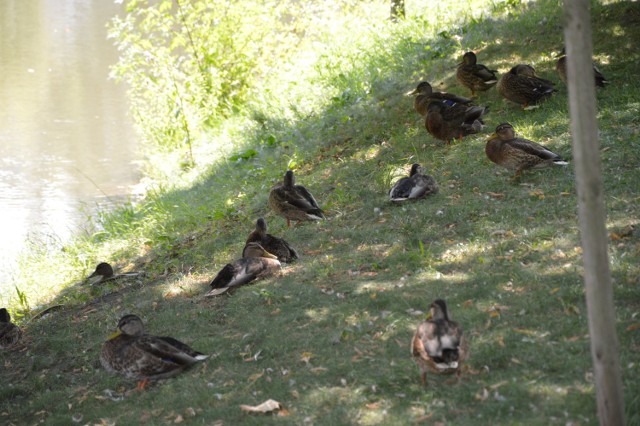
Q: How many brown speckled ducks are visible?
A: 14